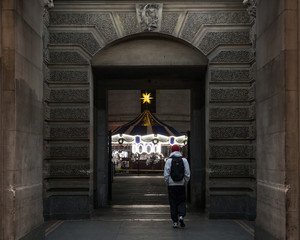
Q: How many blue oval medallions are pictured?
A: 2